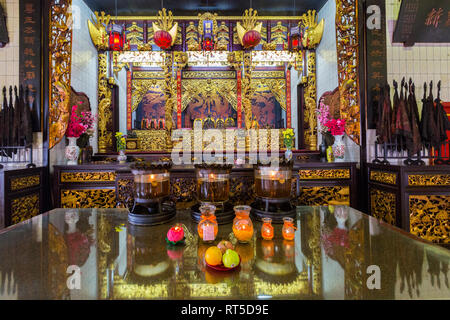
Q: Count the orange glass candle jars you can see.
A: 4